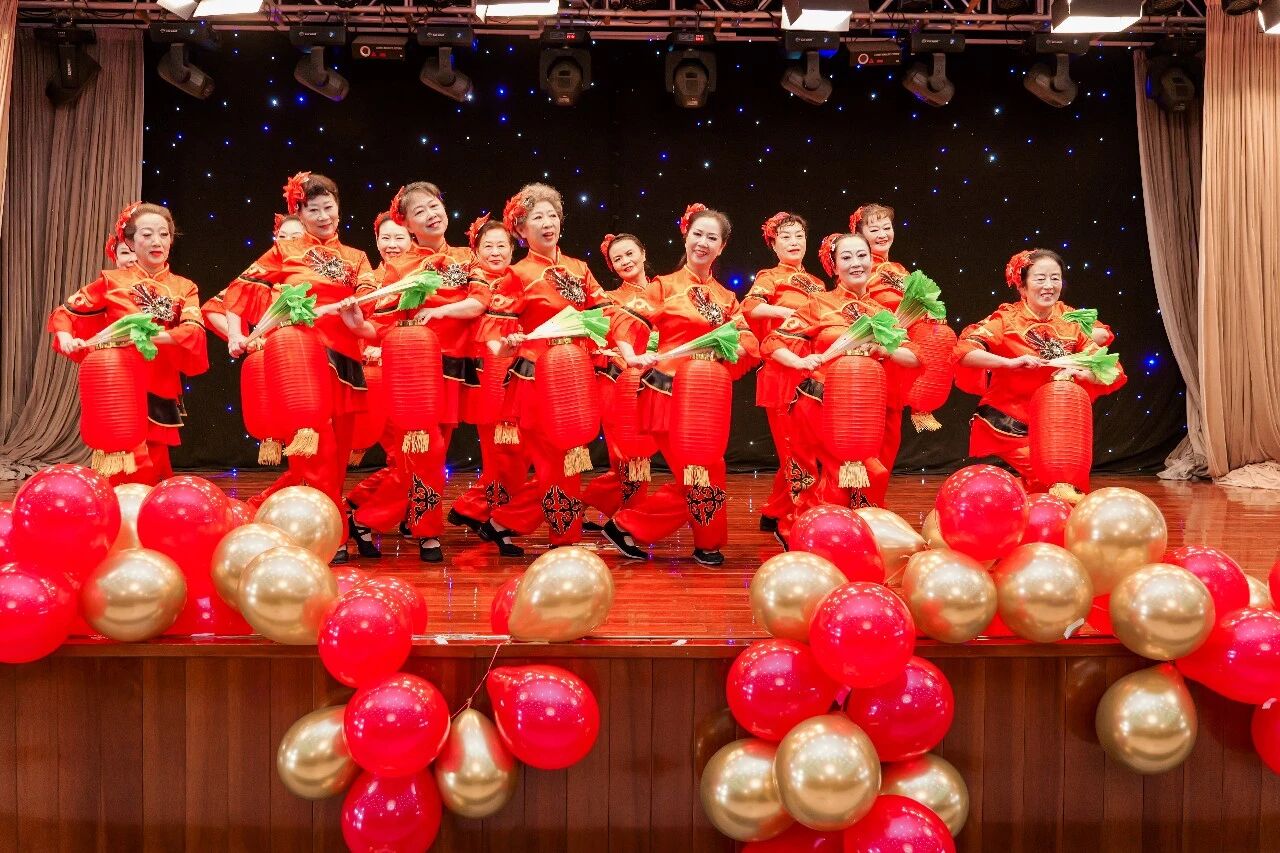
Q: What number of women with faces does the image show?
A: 14